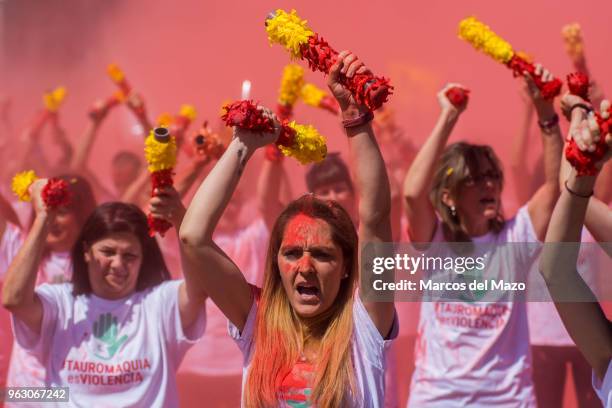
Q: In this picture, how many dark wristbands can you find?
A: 4